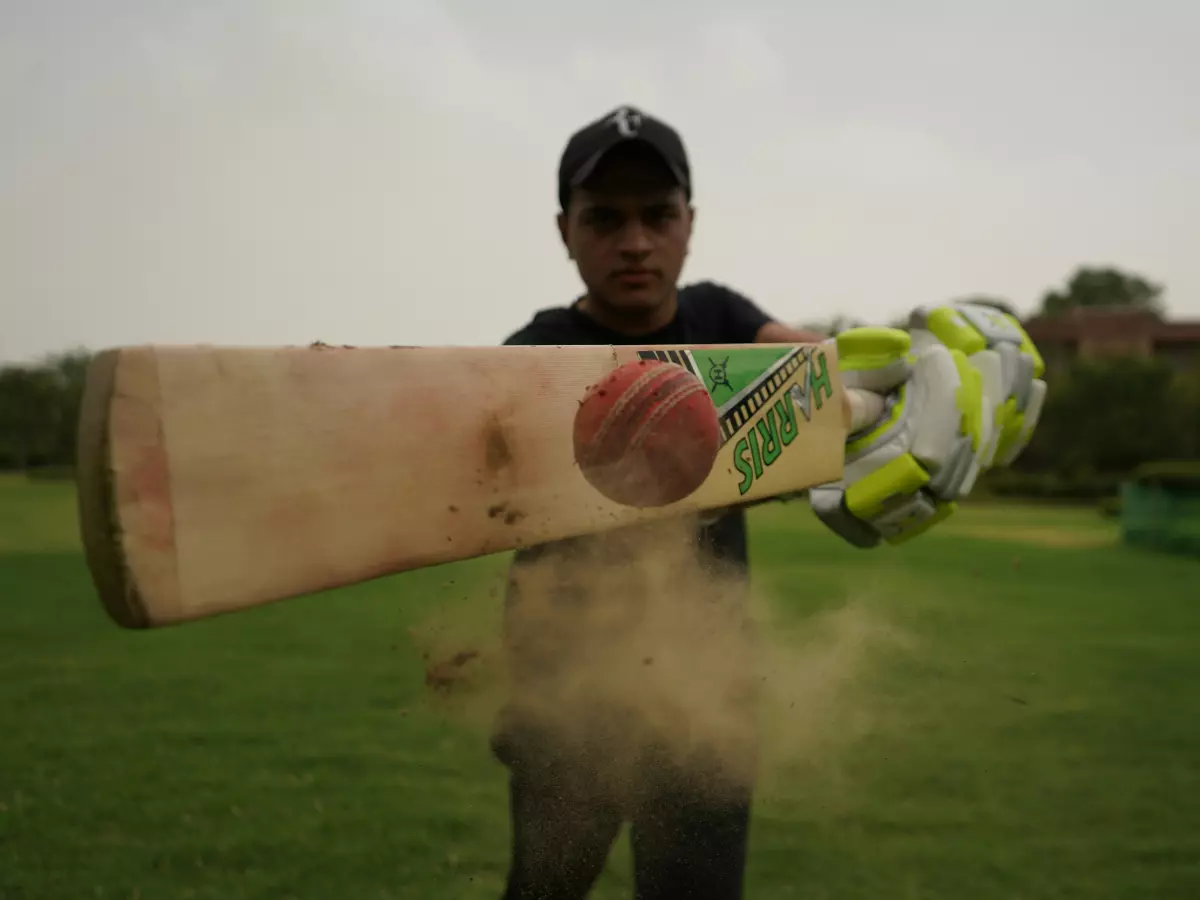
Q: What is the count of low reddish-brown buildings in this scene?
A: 1